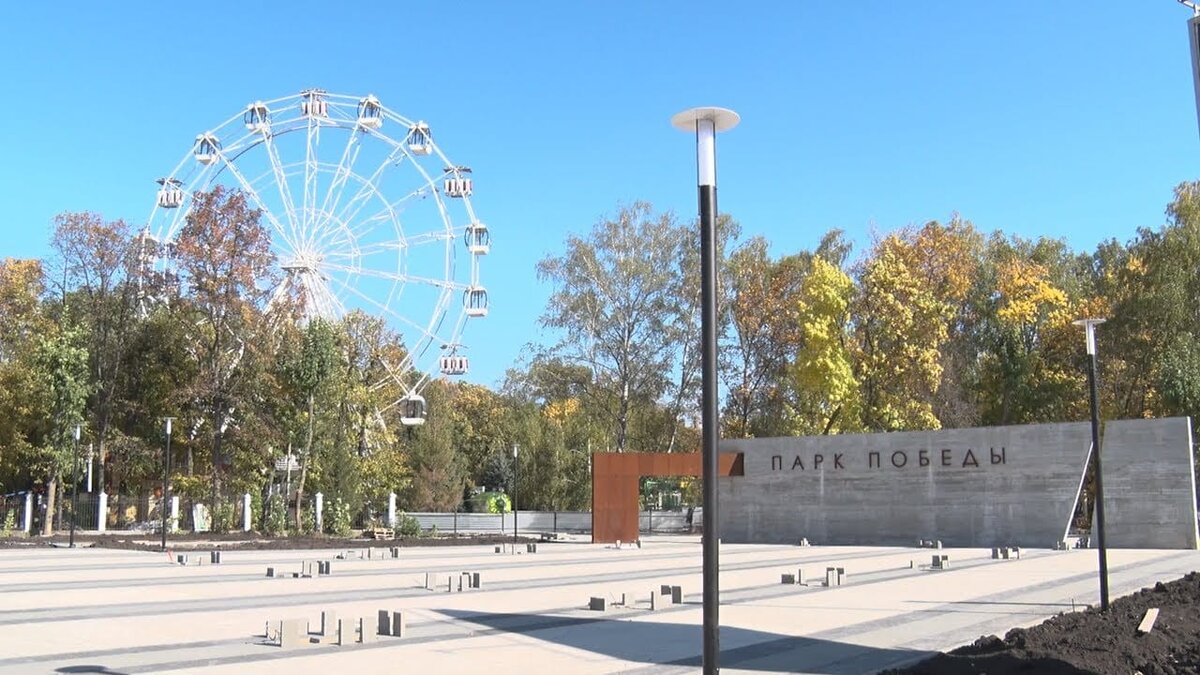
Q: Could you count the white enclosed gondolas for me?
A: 7